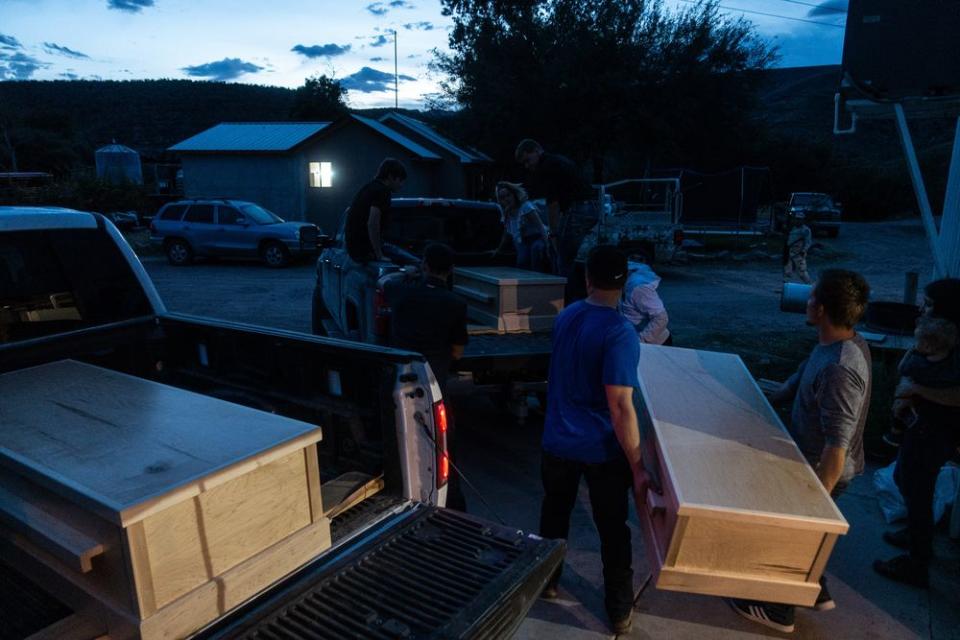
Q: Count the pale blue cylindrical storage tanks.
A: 1